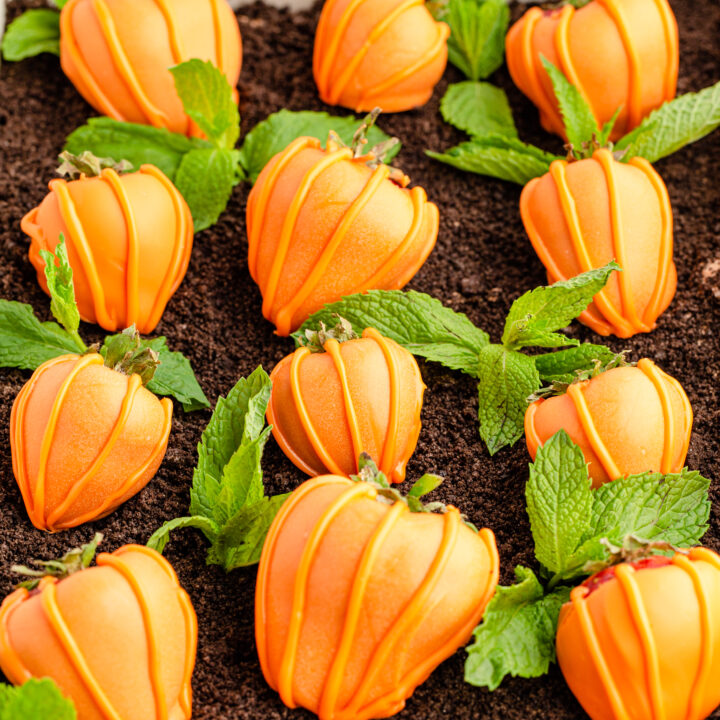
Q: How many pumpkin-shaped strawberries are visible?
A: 12